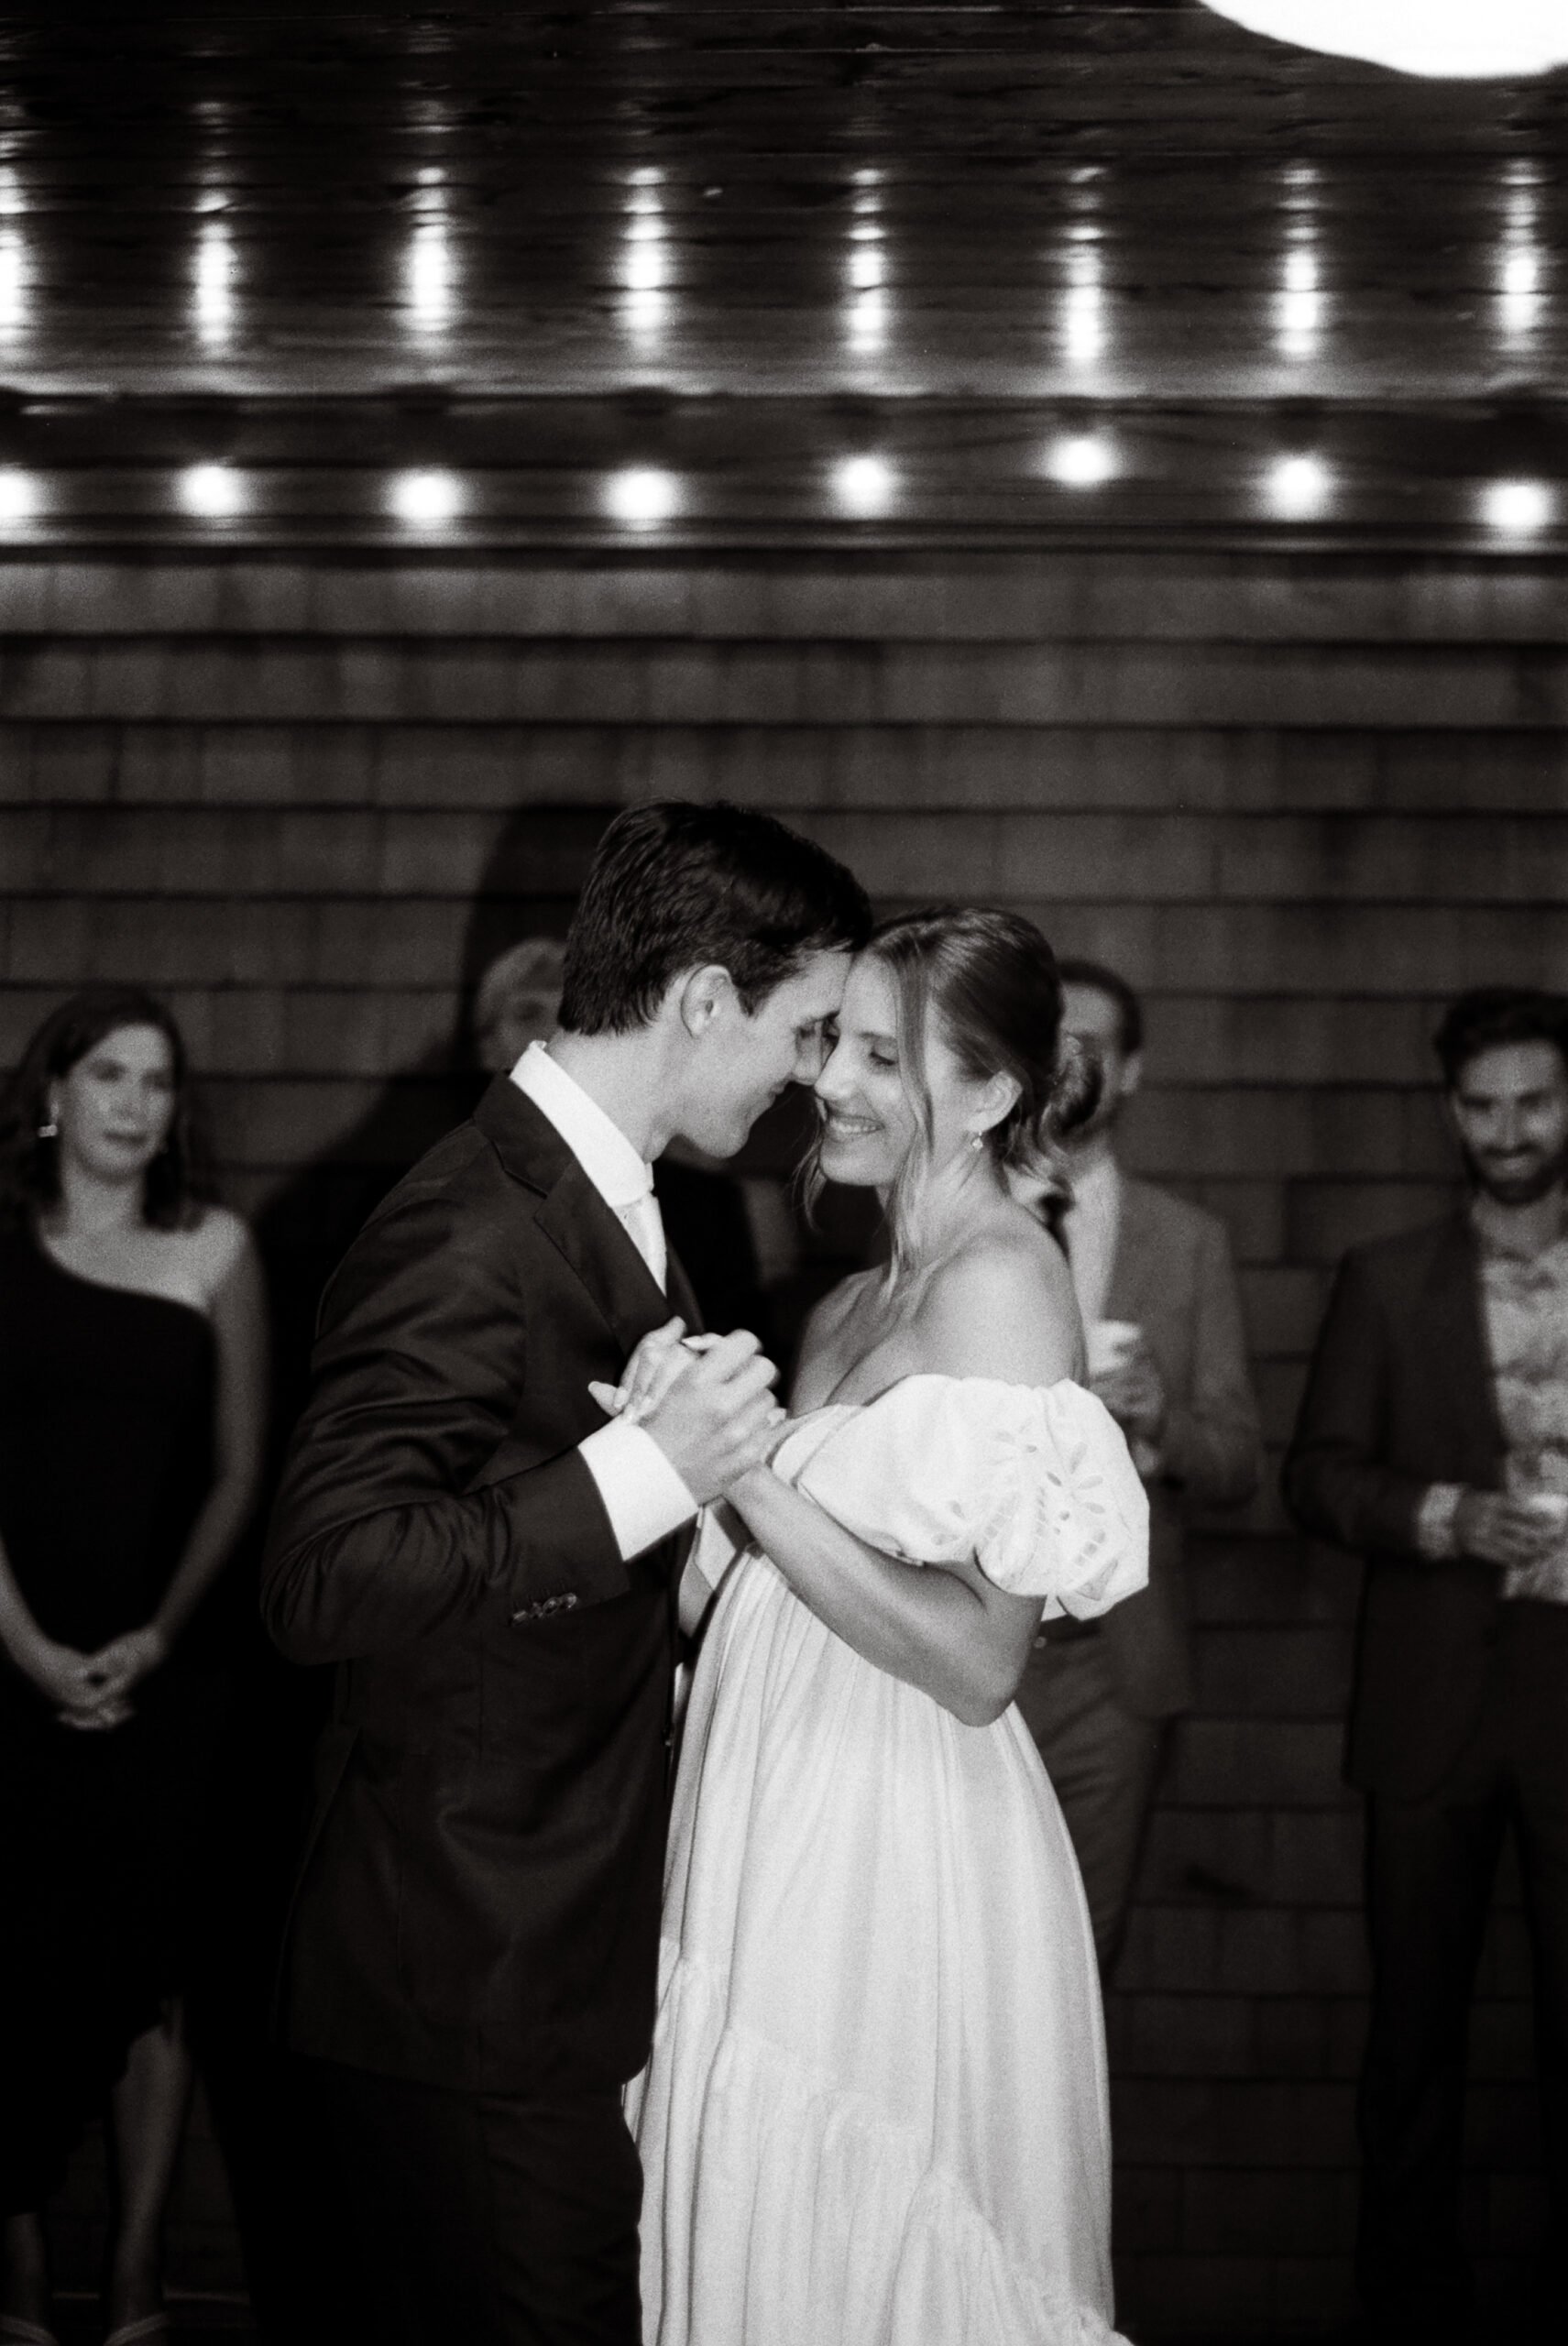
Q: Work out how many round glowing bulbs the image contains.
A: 8